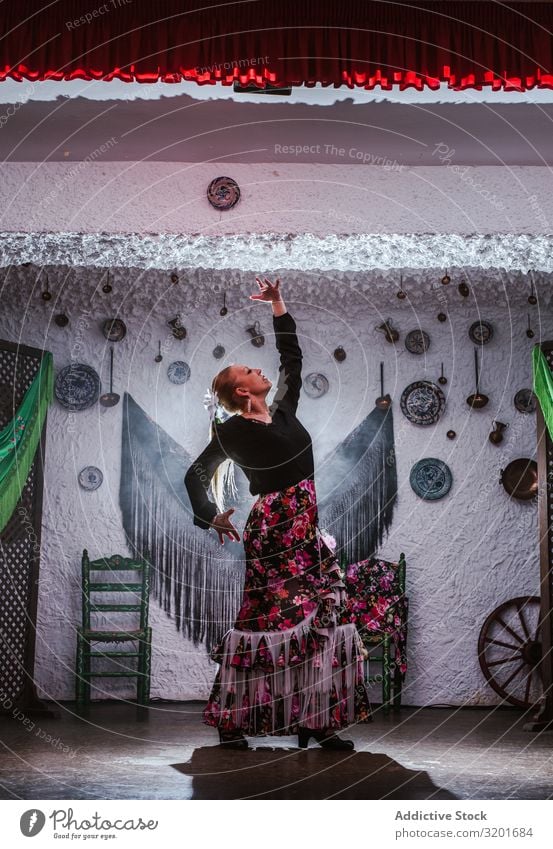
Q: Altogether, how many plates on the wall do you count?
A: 11